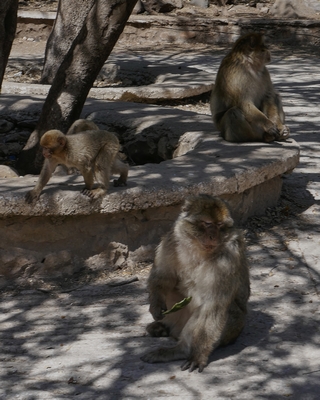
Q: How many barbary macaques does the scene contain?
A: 4